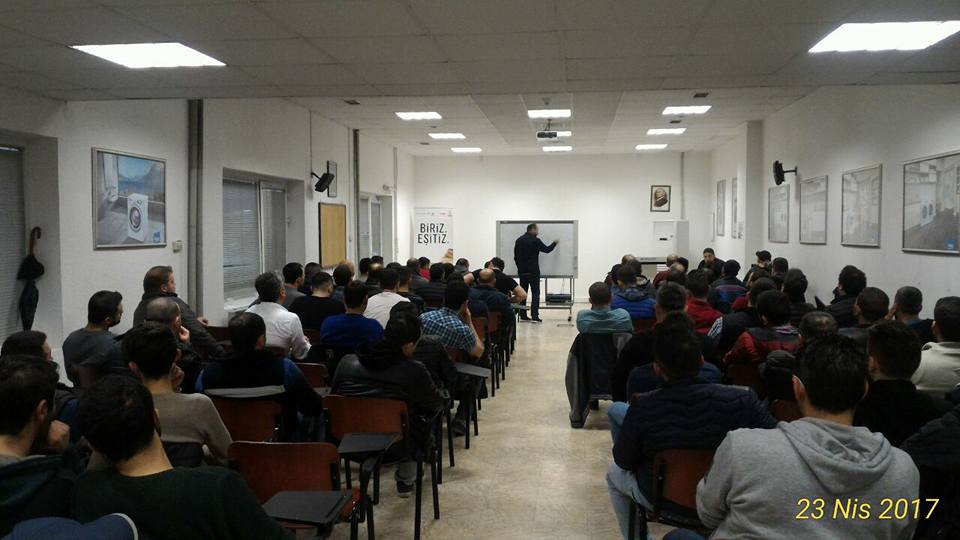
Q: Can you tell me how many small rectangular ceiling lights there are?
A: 9